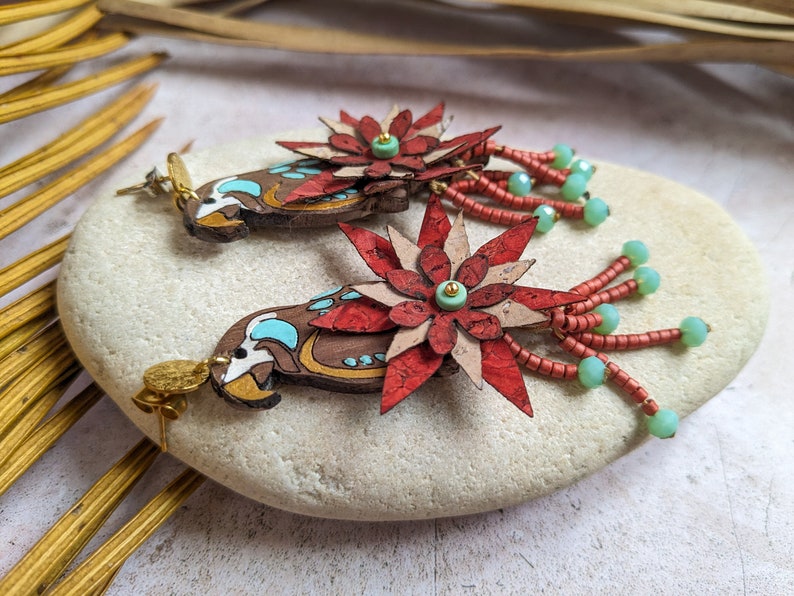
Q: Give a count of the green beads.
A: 14